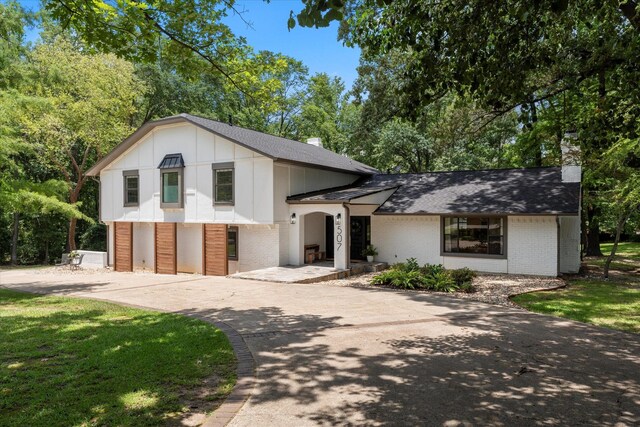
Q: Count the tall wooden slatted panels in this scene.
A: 3